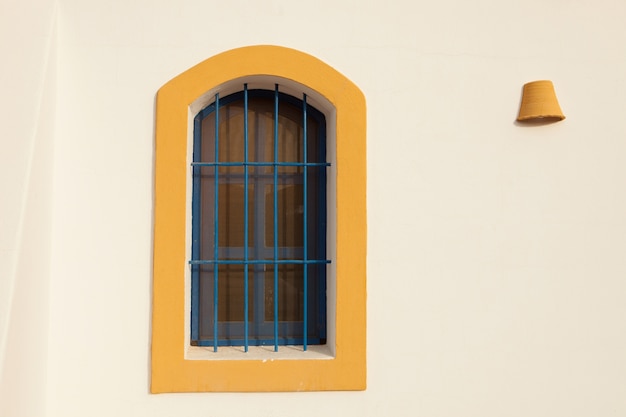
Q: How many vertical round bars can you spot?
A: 4